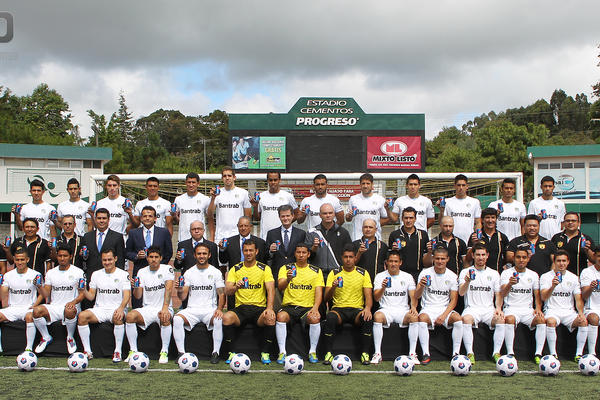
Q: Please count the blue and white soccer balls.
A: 12